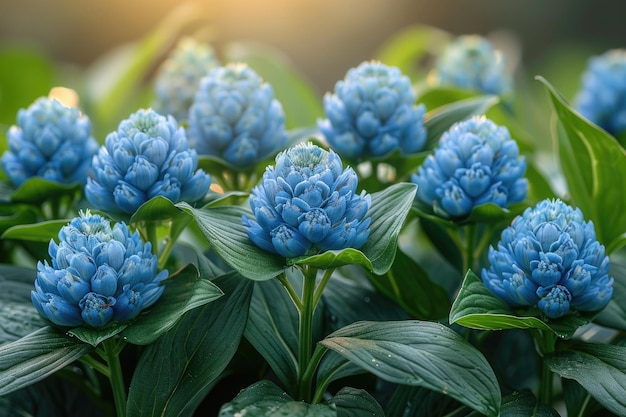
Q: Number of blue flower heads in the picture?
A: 11